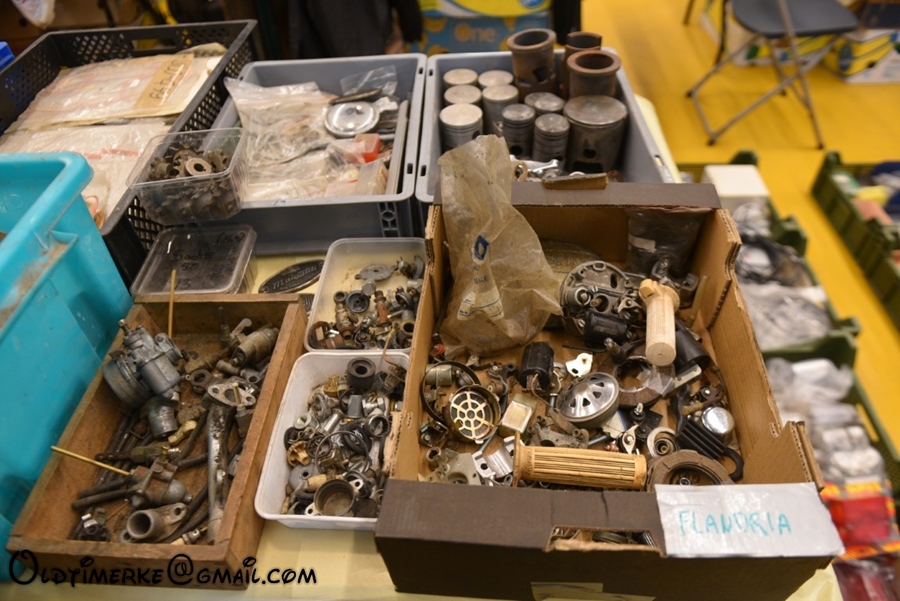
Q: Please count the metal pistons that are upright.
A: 9